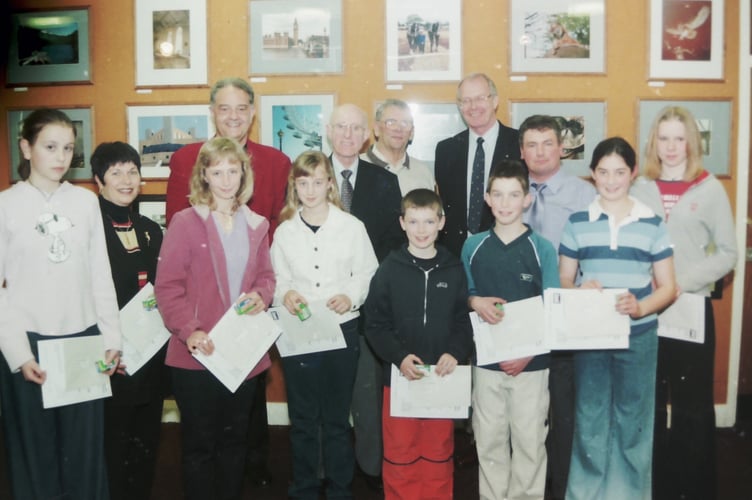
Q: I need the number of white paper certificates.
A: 8